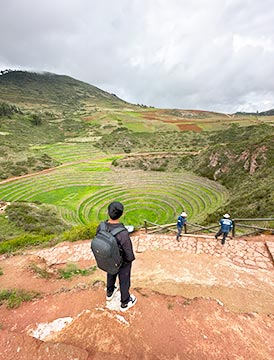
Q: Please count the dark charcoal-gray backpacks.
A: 1